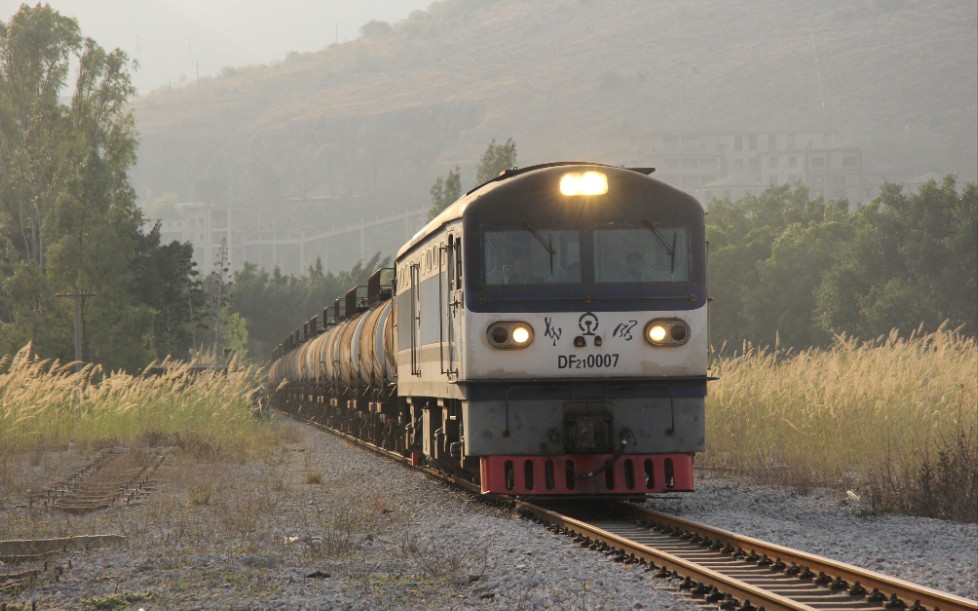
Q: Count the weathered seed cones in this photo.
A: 0